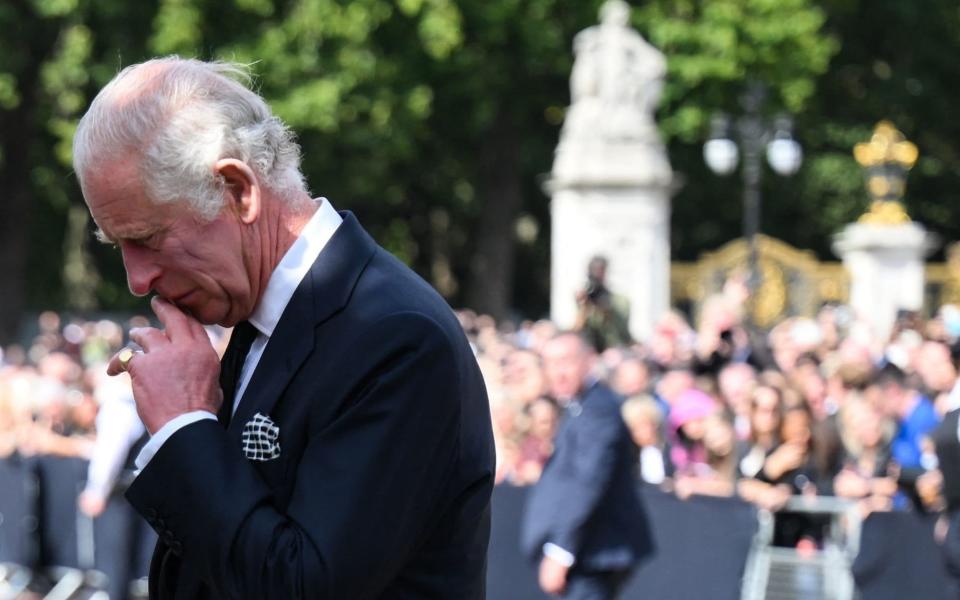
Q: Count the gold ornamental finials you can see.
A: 1